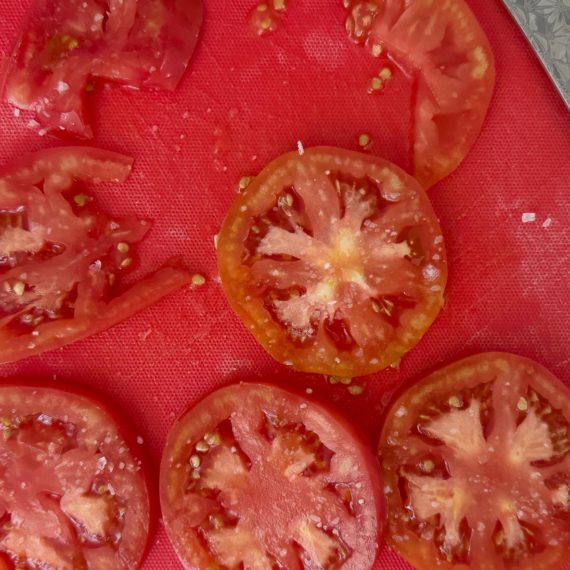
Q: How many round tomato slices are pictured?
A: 4